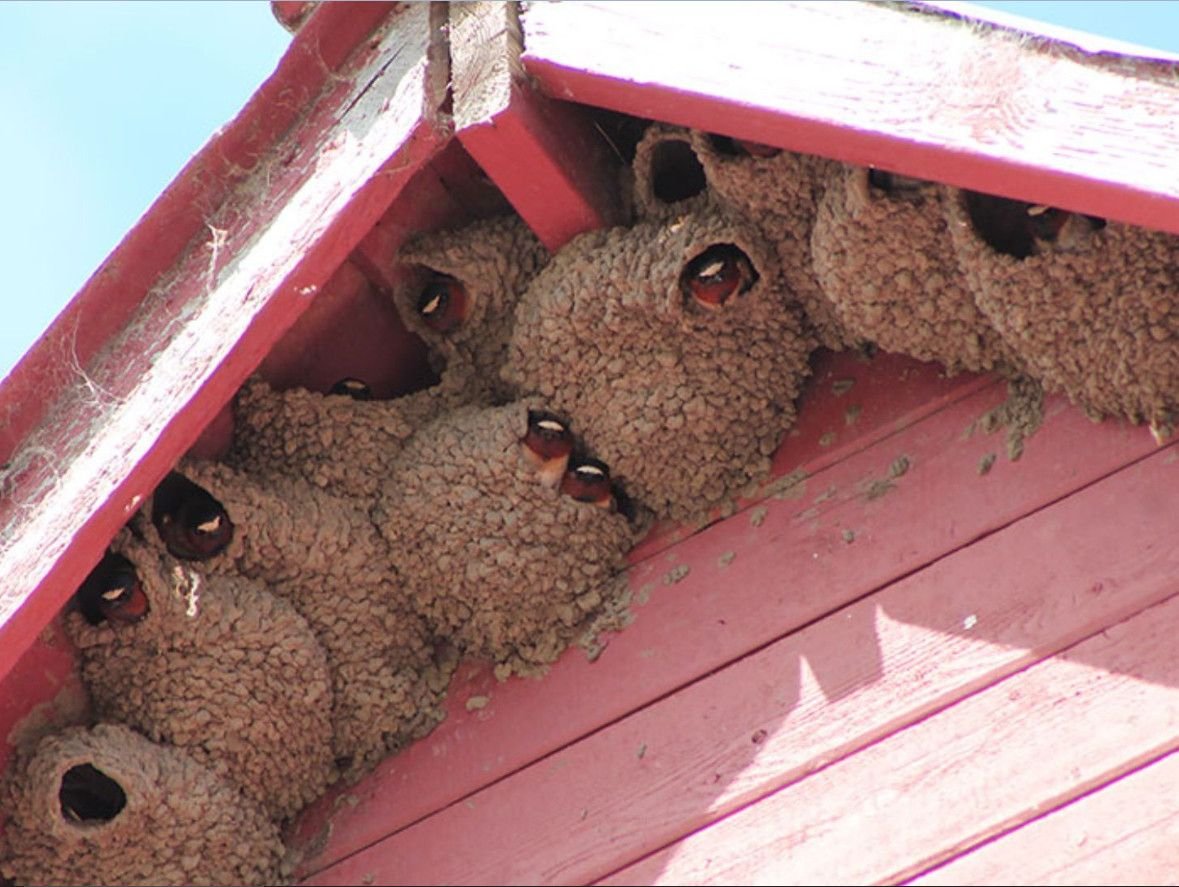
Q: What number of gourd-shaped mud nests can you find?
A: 11